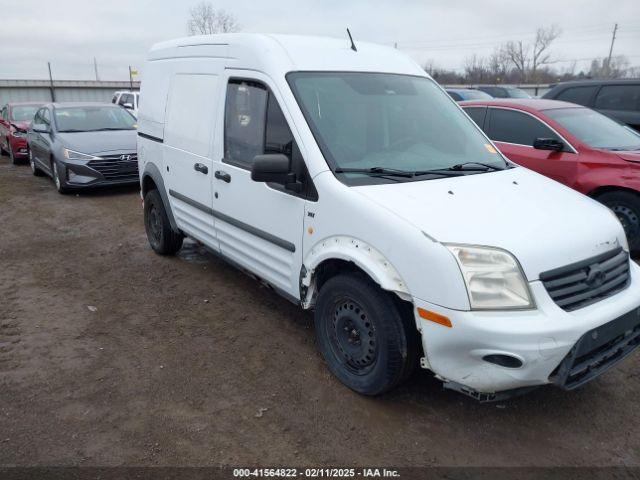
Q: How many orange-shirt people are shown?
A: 0